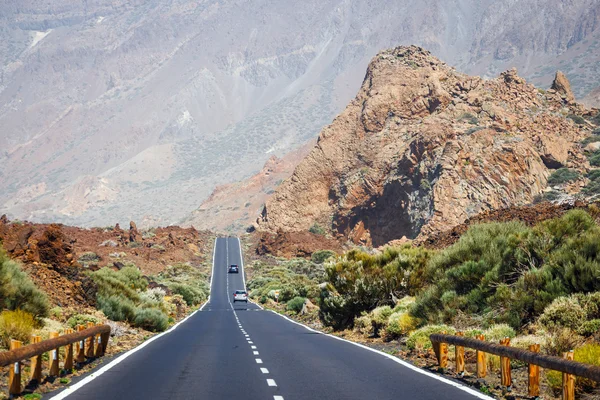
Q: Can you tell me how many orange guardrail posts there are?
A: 13